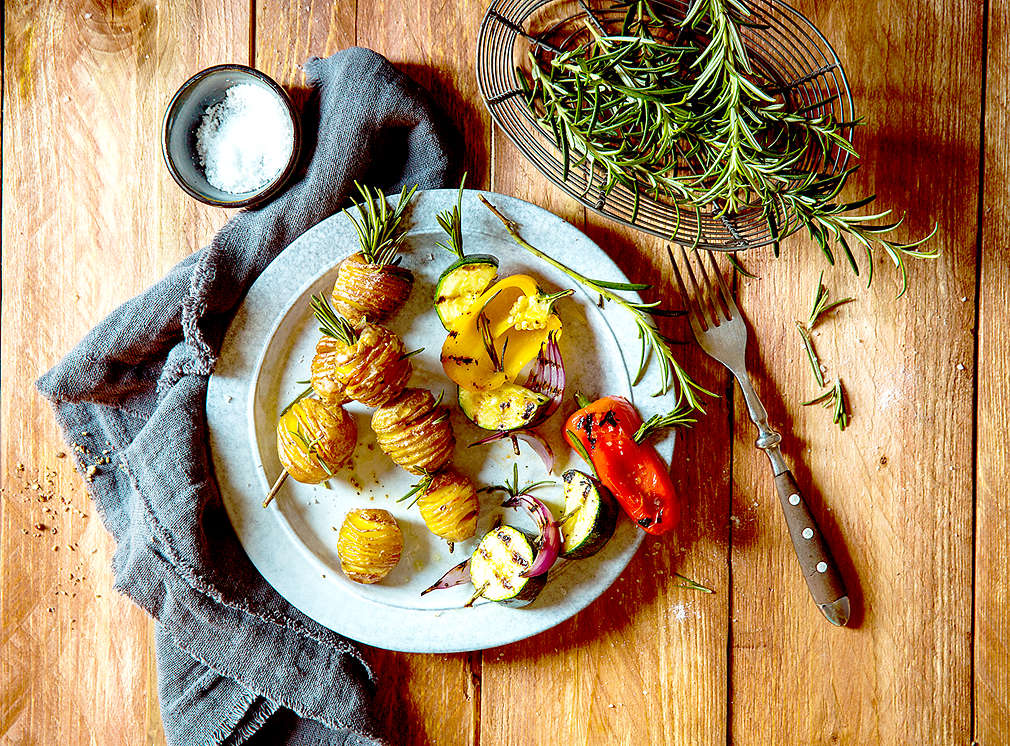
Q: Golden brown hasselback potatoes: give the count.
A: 7